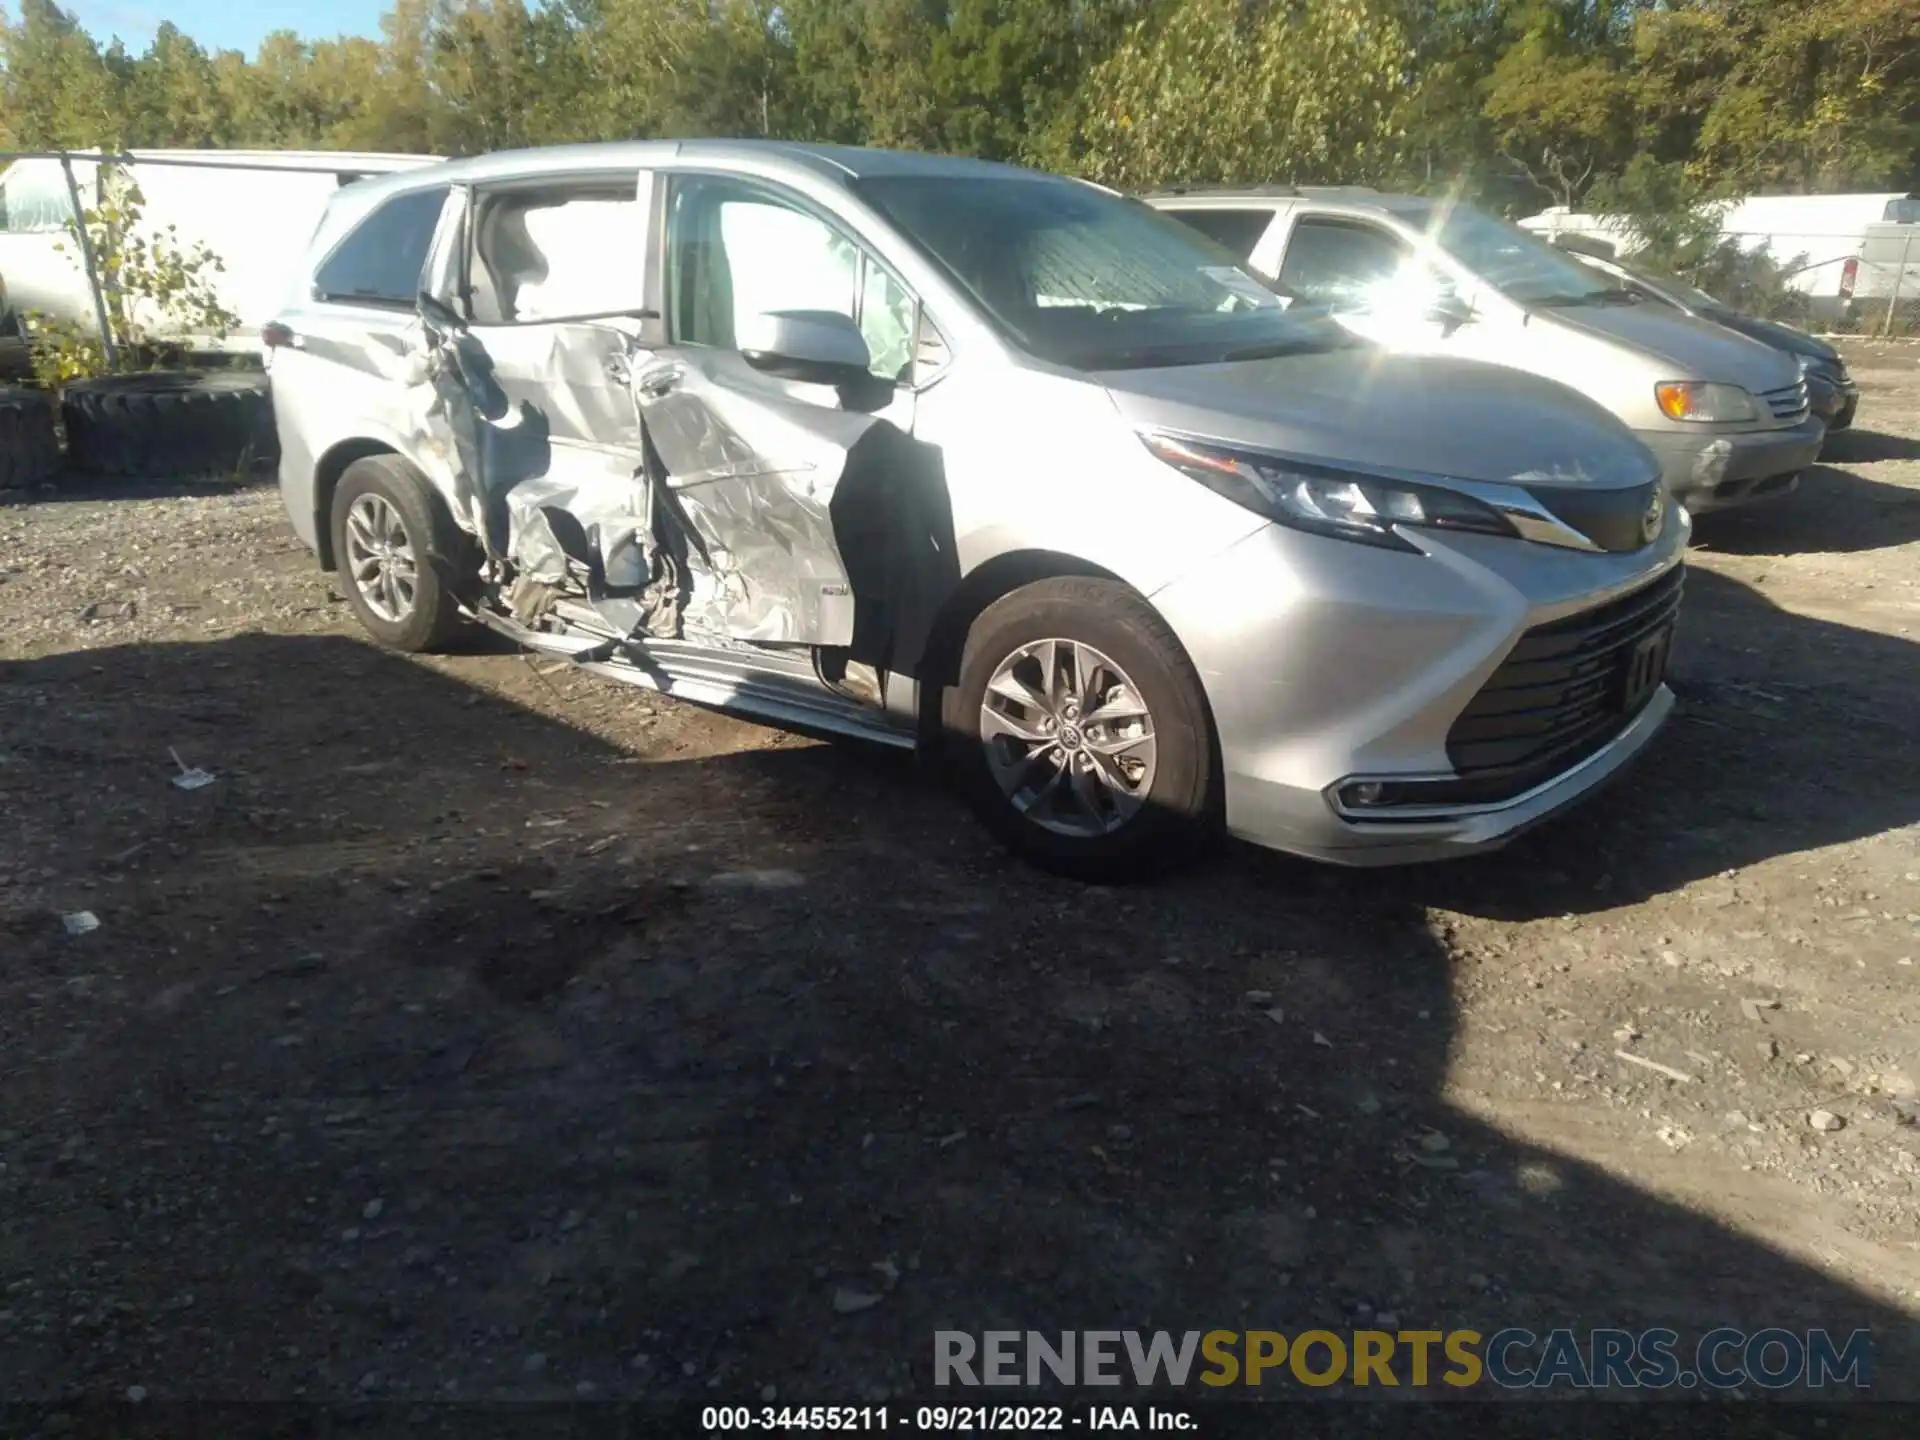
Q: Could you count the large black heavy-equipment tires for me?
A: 2